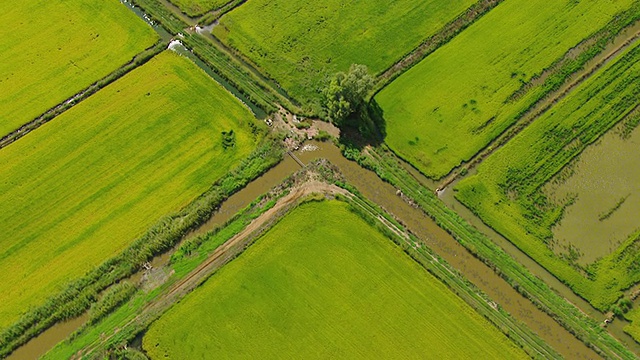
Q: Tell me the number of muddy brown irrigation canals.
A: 2